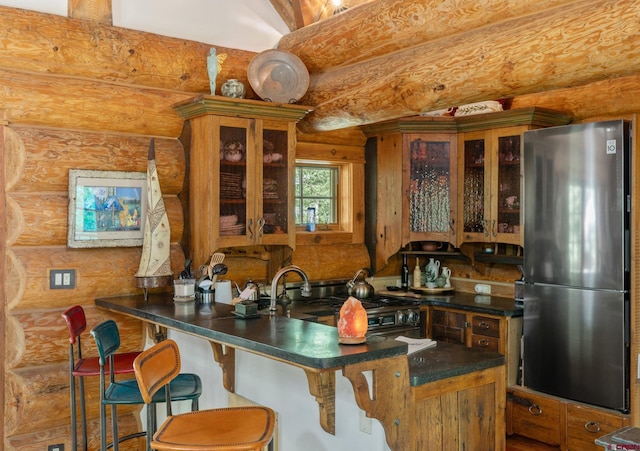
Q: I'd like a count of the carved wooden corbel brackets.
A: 4